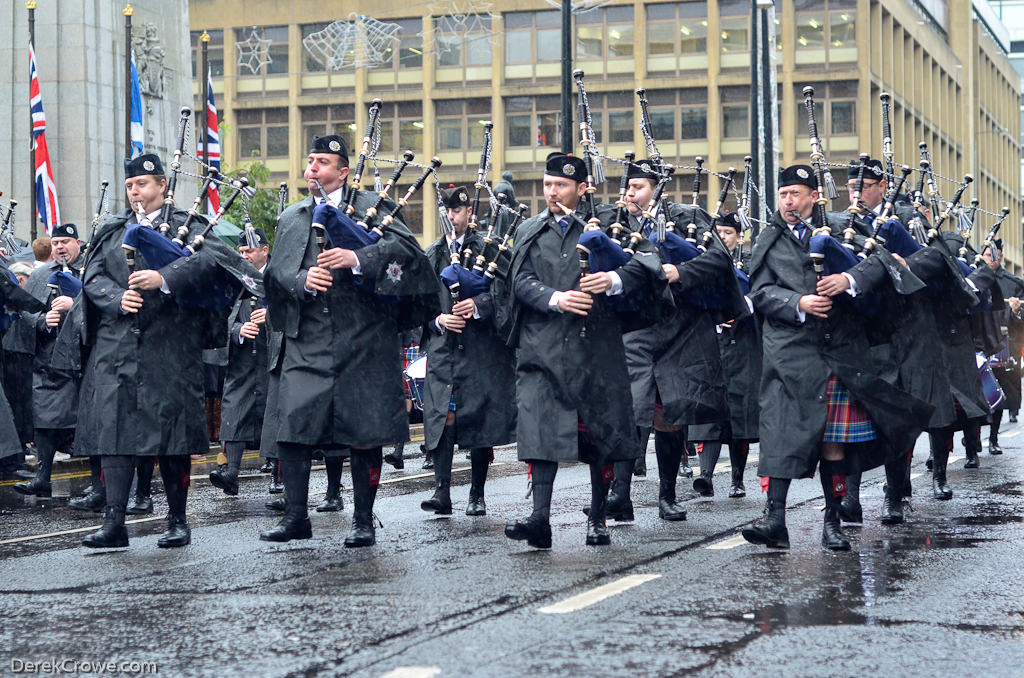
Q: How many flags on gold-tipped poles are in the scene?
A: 3